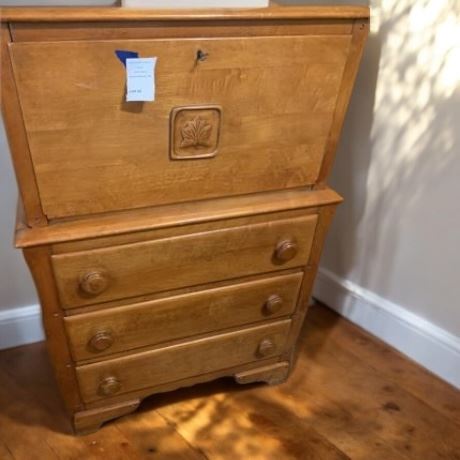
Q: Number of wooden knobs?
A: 6